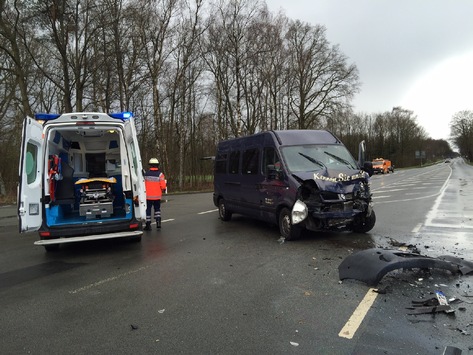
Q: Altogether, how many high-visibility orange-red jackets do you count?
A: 1